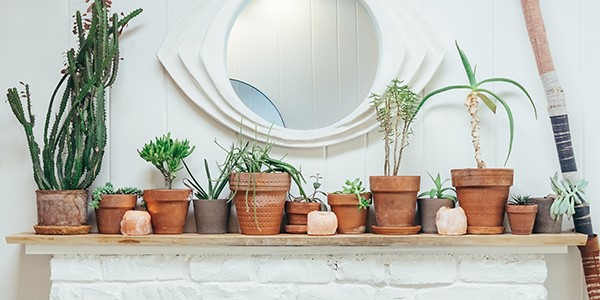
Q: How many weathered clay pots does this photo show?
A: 9